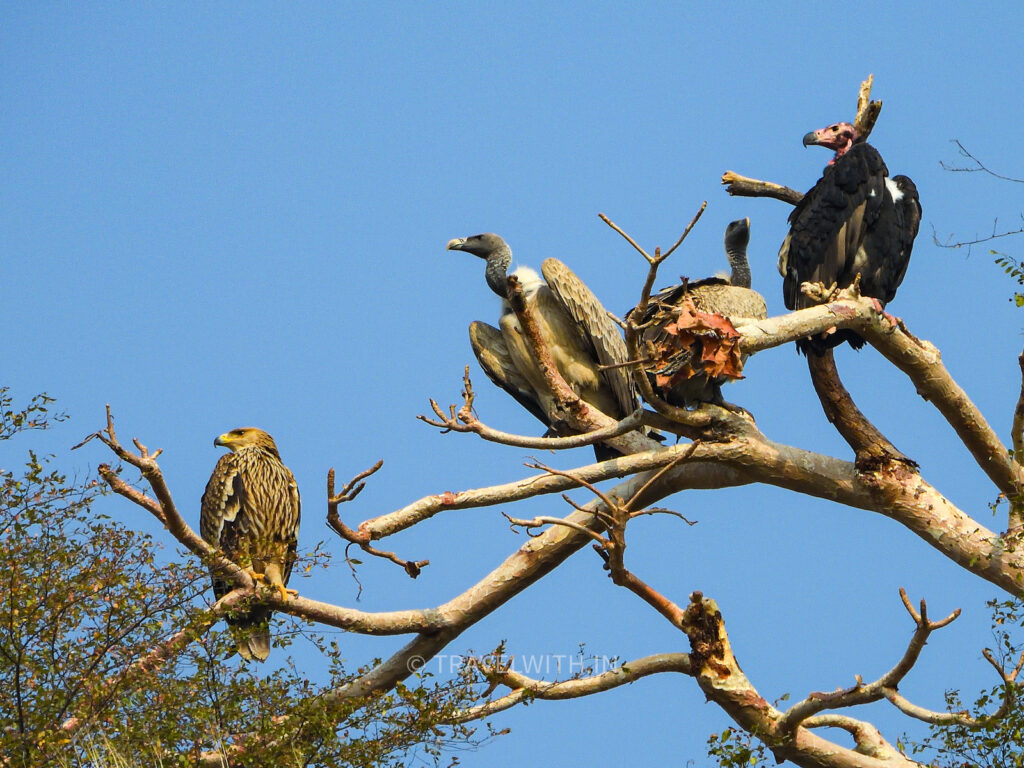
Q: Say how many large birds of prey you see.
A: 4